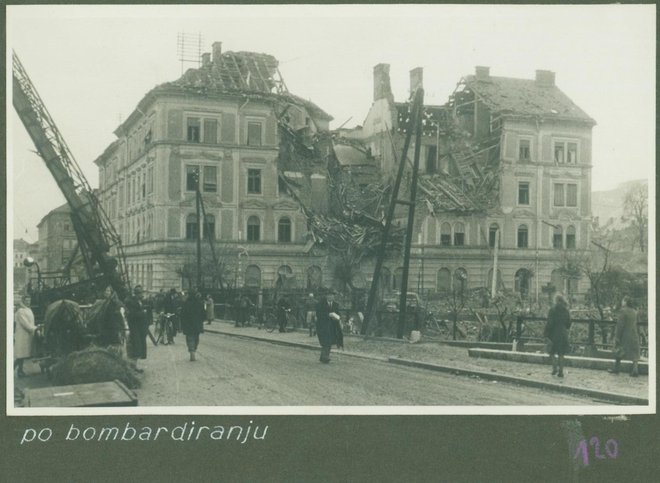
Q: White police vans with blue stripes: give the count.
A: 0